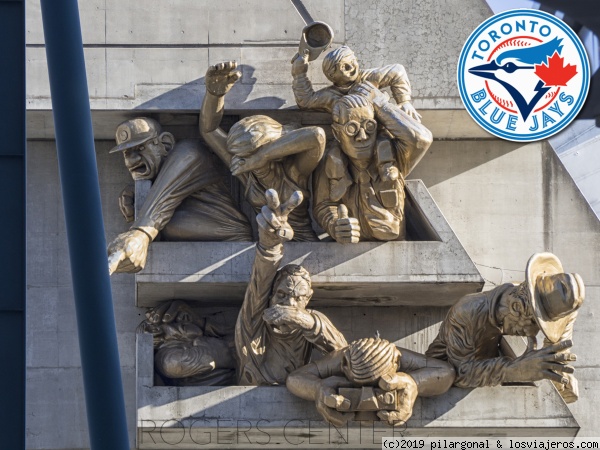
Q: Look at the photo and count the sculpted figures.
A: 8